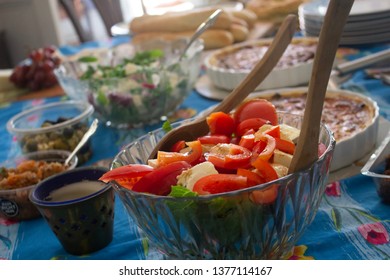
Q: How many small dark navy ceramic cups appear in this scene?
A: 1